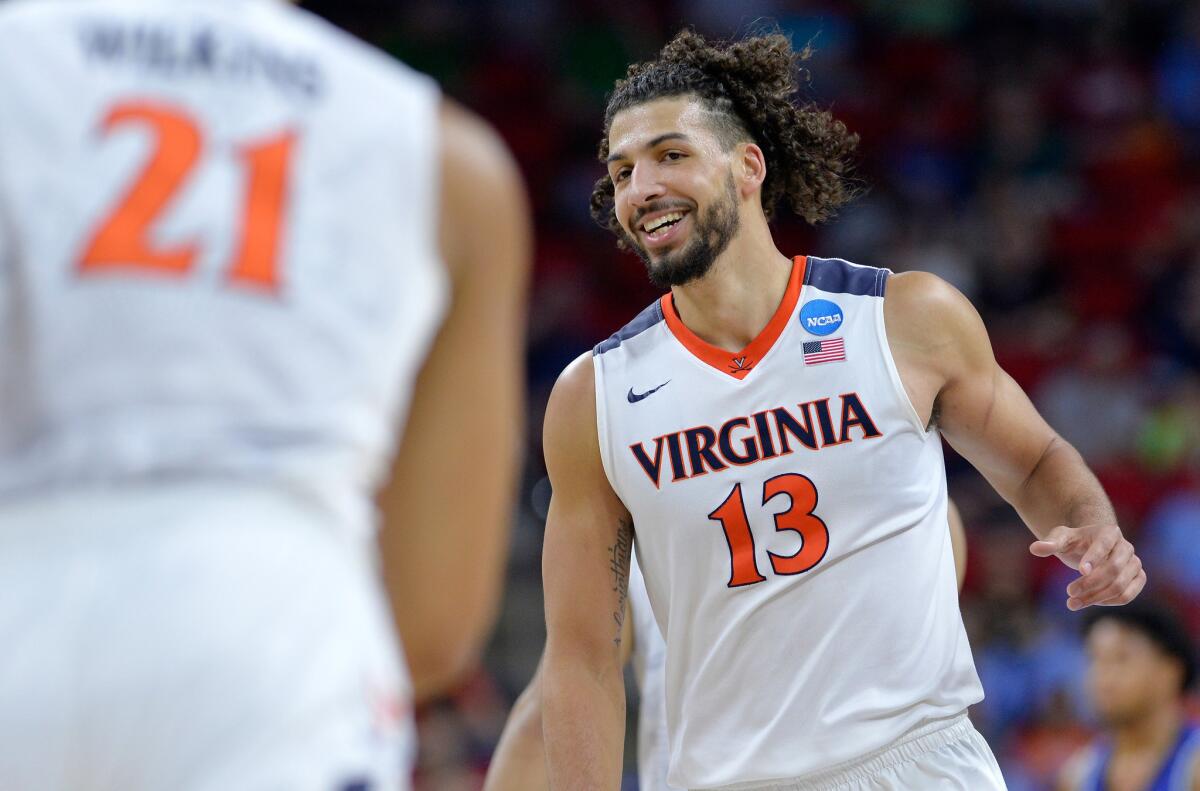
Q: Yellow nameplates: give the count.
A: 0